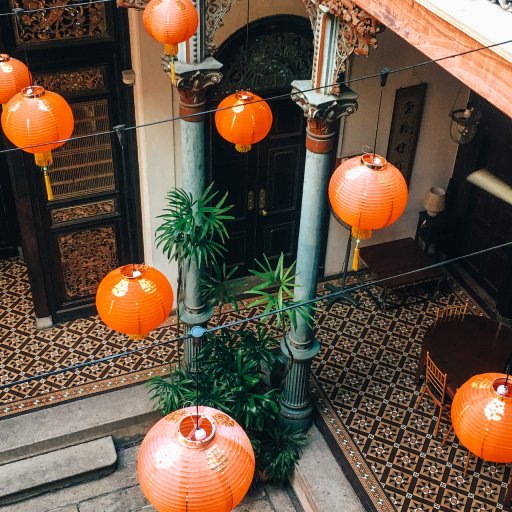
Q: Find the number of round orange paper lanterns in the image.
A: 8